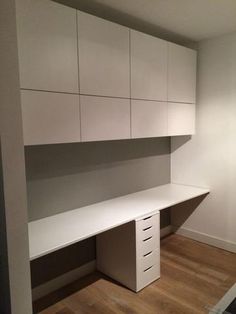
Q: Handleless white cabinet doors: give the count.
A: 8